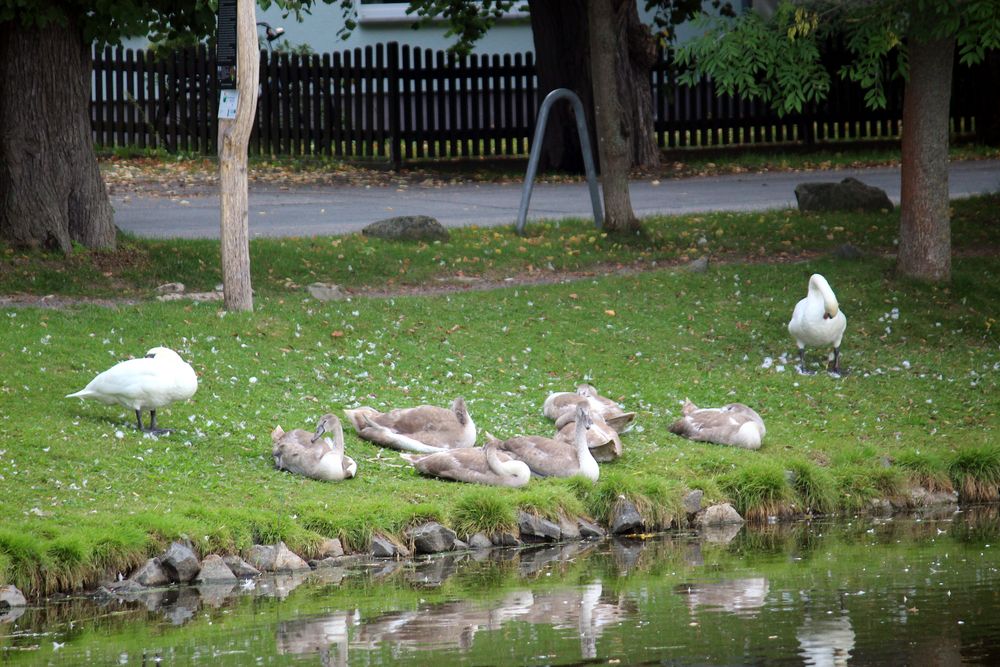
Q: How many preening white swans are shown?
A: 2